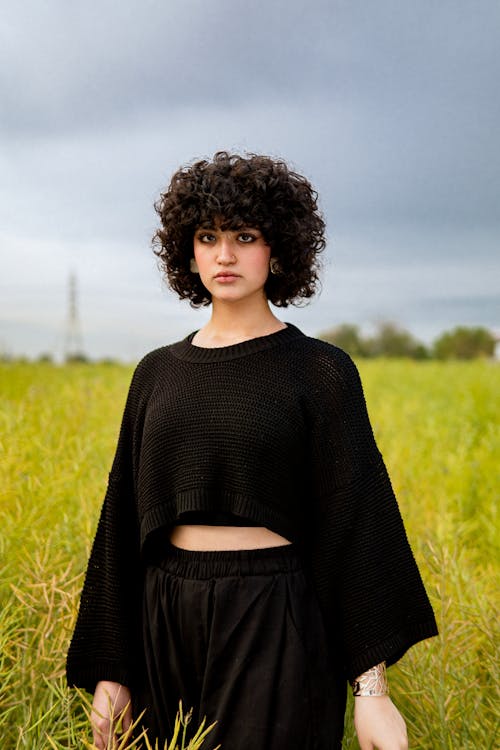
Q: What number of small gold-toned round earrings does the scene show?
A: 2